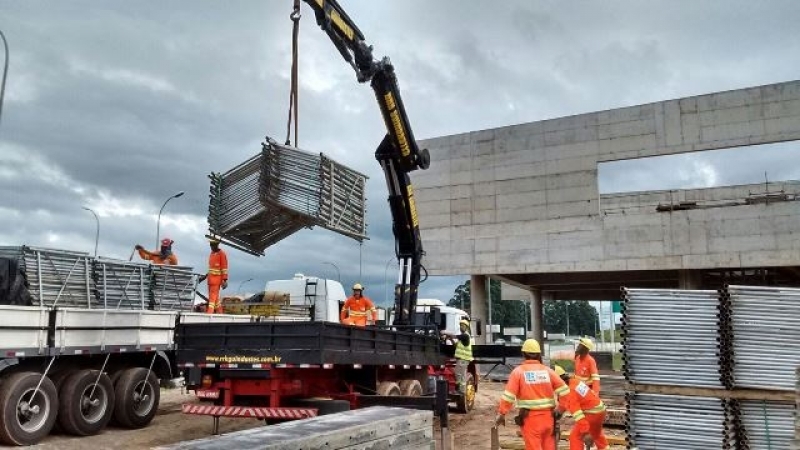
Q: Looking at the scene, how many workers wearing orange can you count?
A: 6